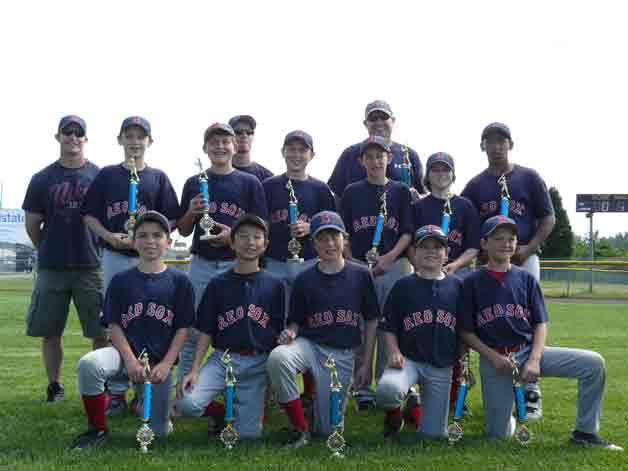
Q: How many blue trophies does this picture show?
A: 12